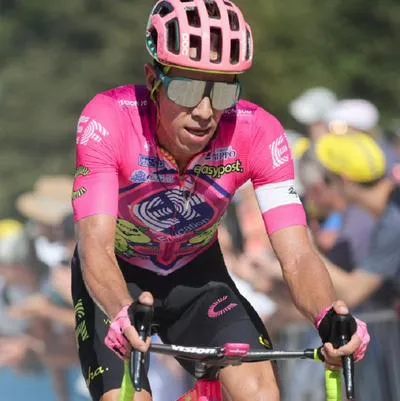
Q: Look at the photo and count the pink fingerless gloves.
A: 2